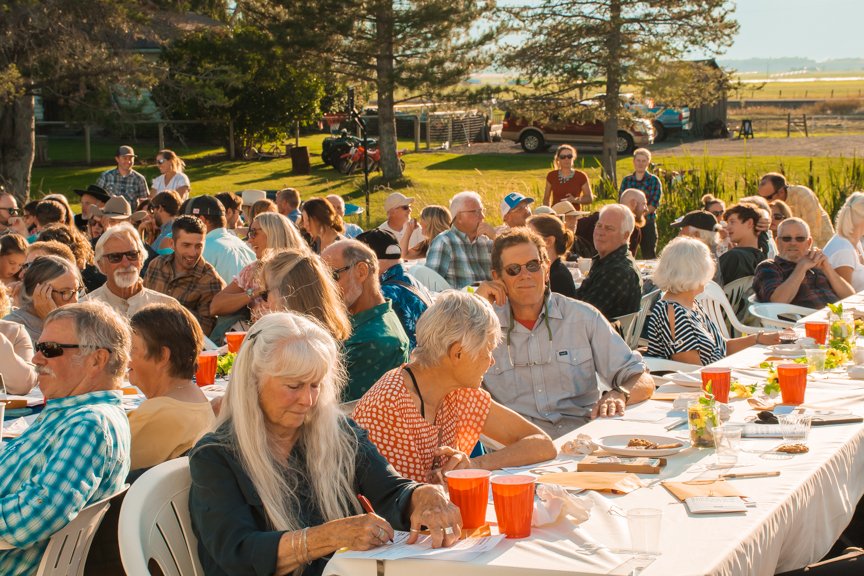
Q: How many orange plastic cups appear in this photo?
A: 7